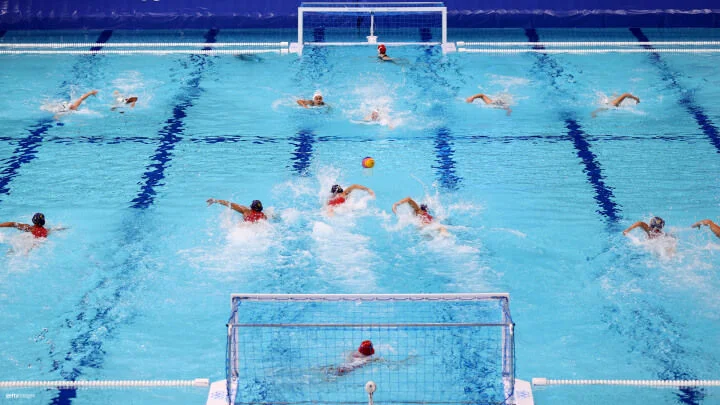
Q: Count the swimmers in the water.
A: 14